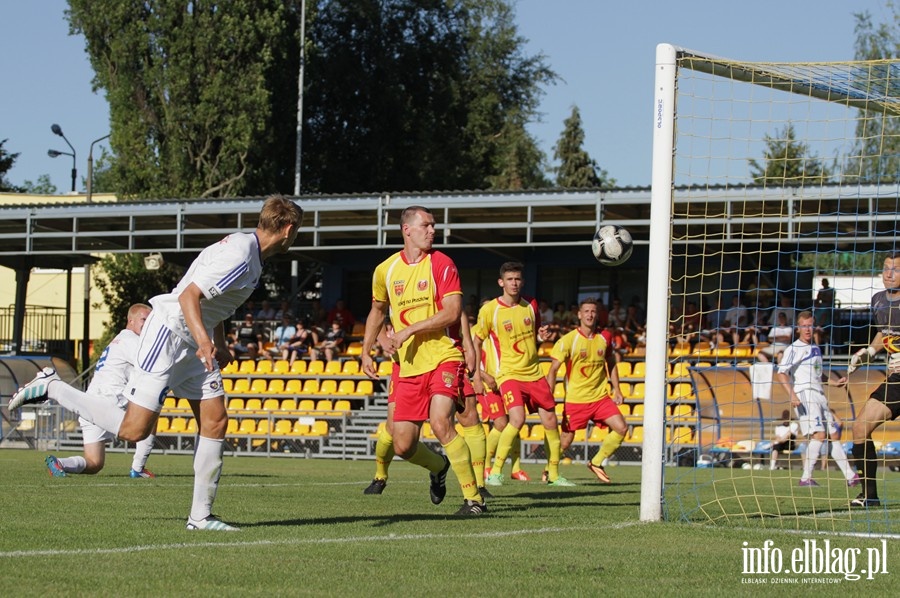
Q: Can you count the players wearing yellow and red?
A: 5